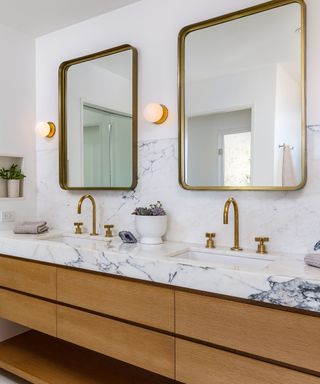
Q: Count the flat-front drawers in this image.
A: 6